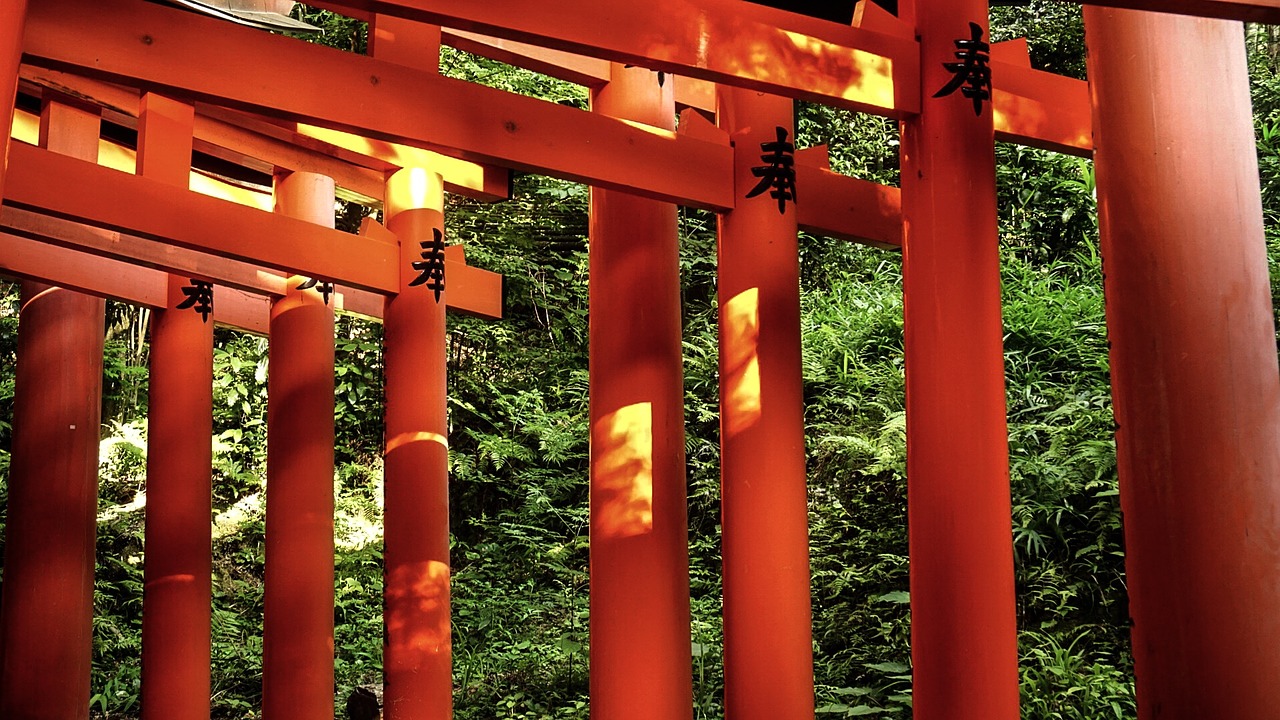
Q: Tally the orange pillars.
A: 8